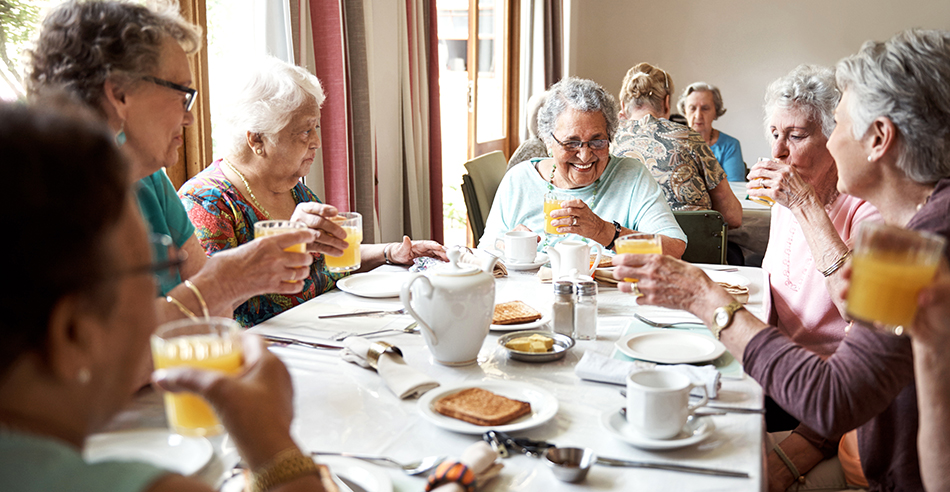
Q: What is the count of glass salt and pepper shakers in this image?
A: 2